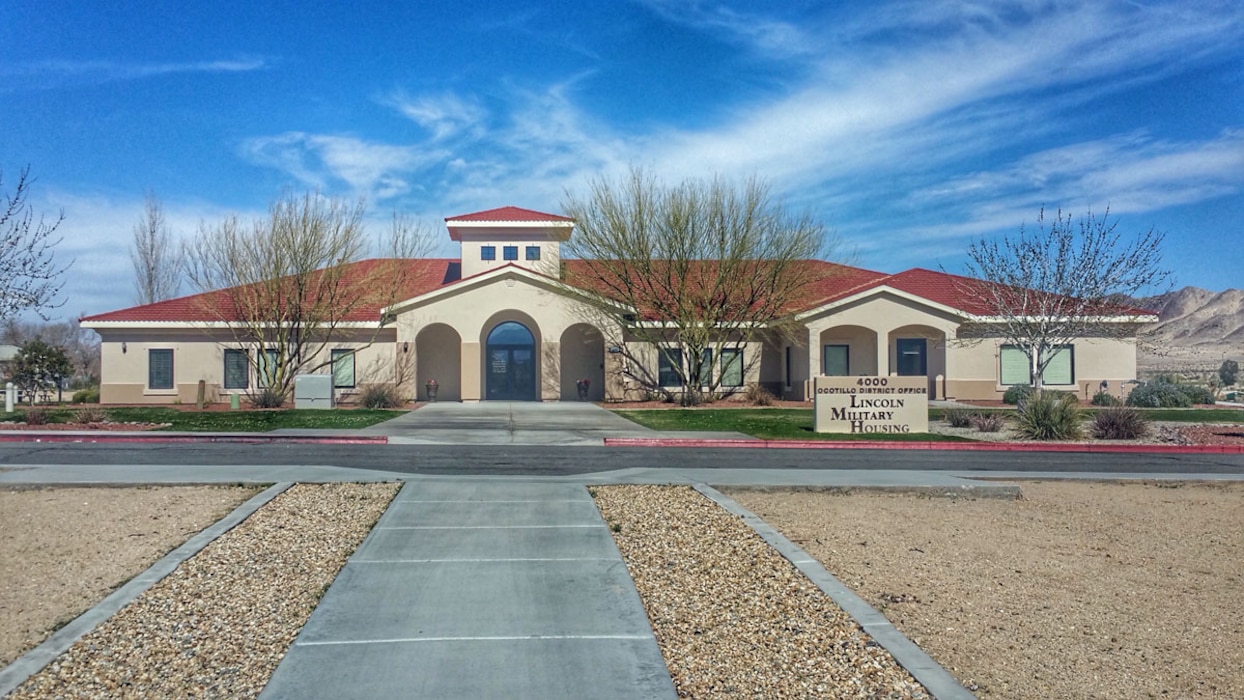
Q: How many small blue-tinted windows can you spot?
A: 3